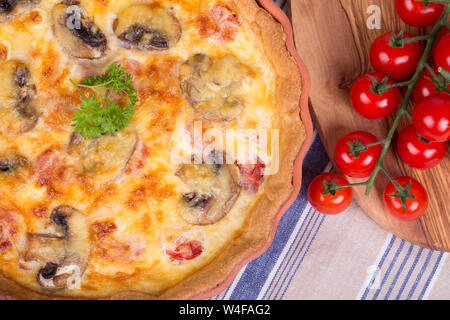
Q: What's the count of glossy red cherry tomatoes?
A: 10